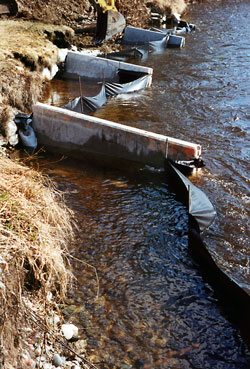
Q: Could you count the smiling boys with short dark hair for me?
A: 0